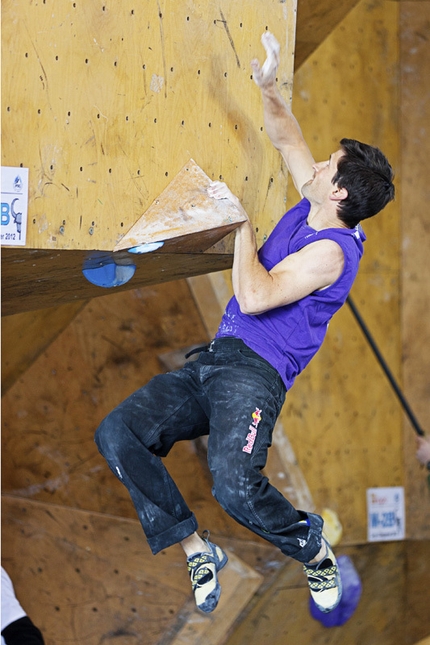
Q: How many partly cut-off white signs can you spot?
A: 1